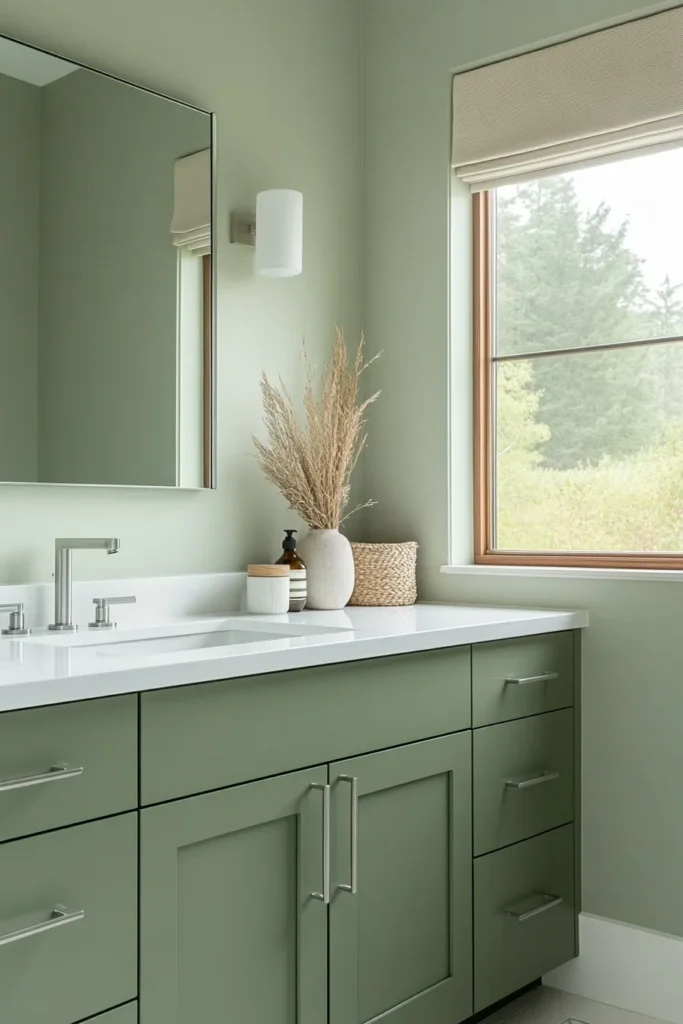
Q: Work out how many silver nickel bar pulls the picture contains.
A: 7